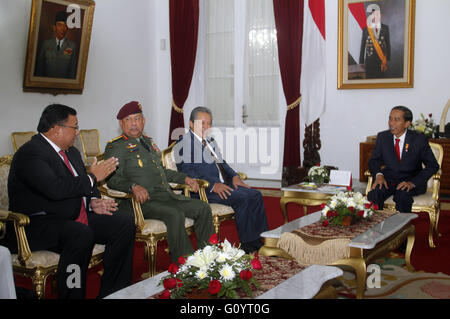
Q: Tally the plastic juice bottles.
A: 0